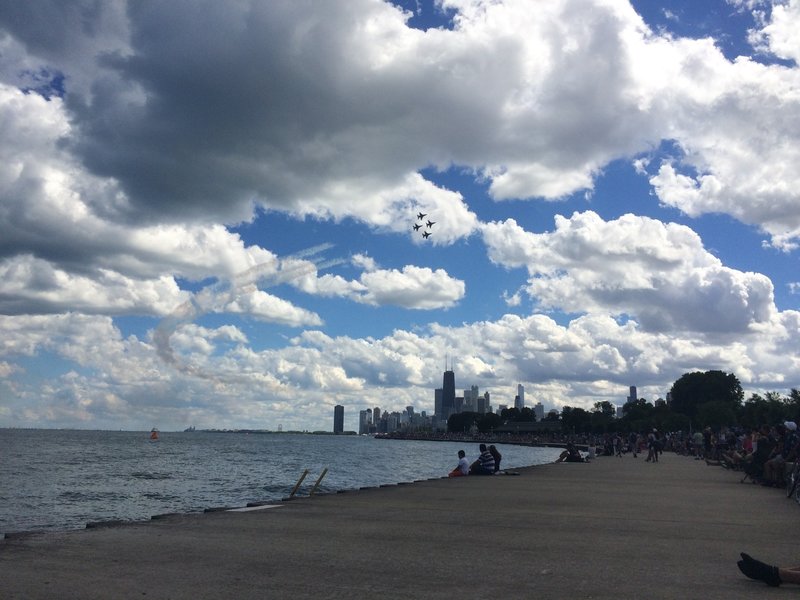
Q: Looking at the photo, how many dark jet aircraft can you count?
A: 4